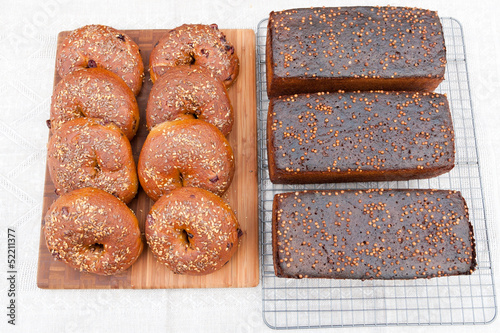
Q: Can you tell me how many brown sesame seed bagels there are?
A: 8